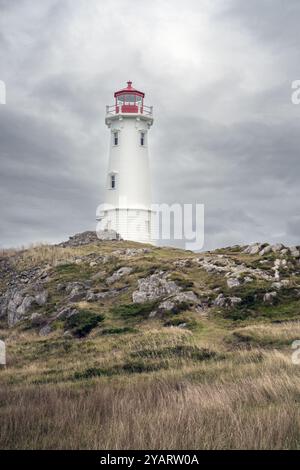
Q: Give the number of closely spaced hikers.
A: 0